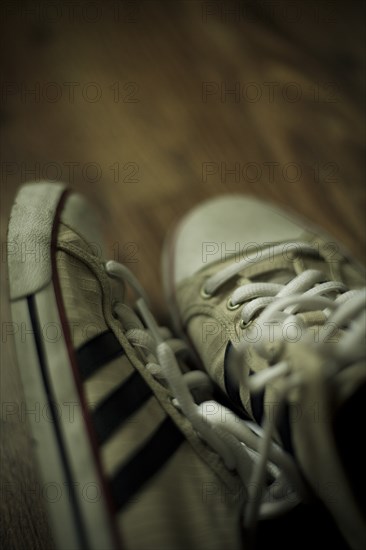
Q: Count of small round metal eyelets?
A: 3